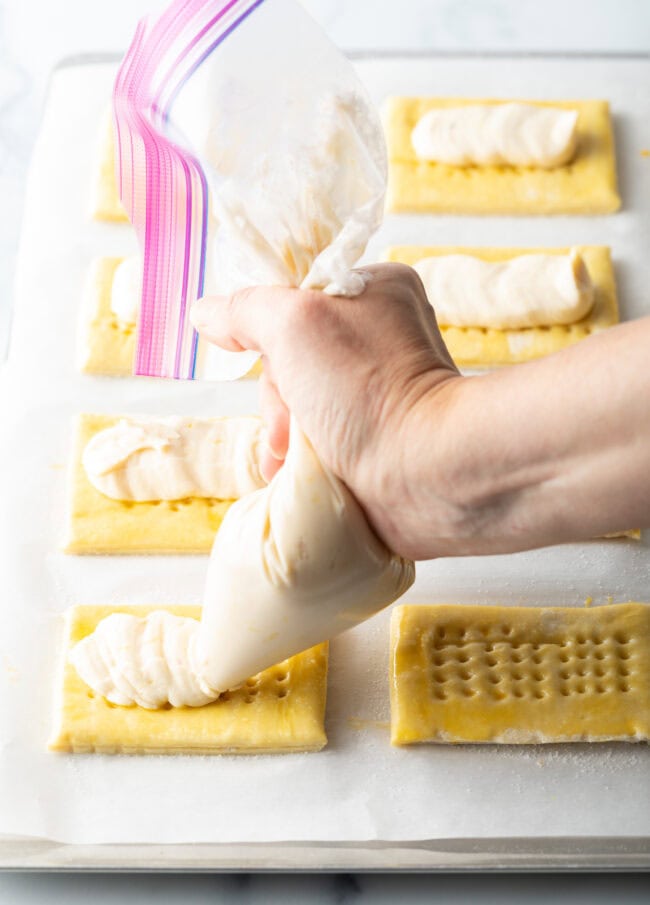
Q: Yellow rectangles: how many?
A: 8